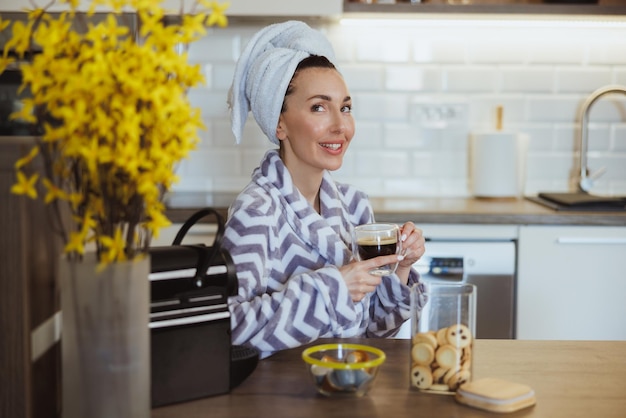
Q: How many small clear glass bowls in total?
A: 1